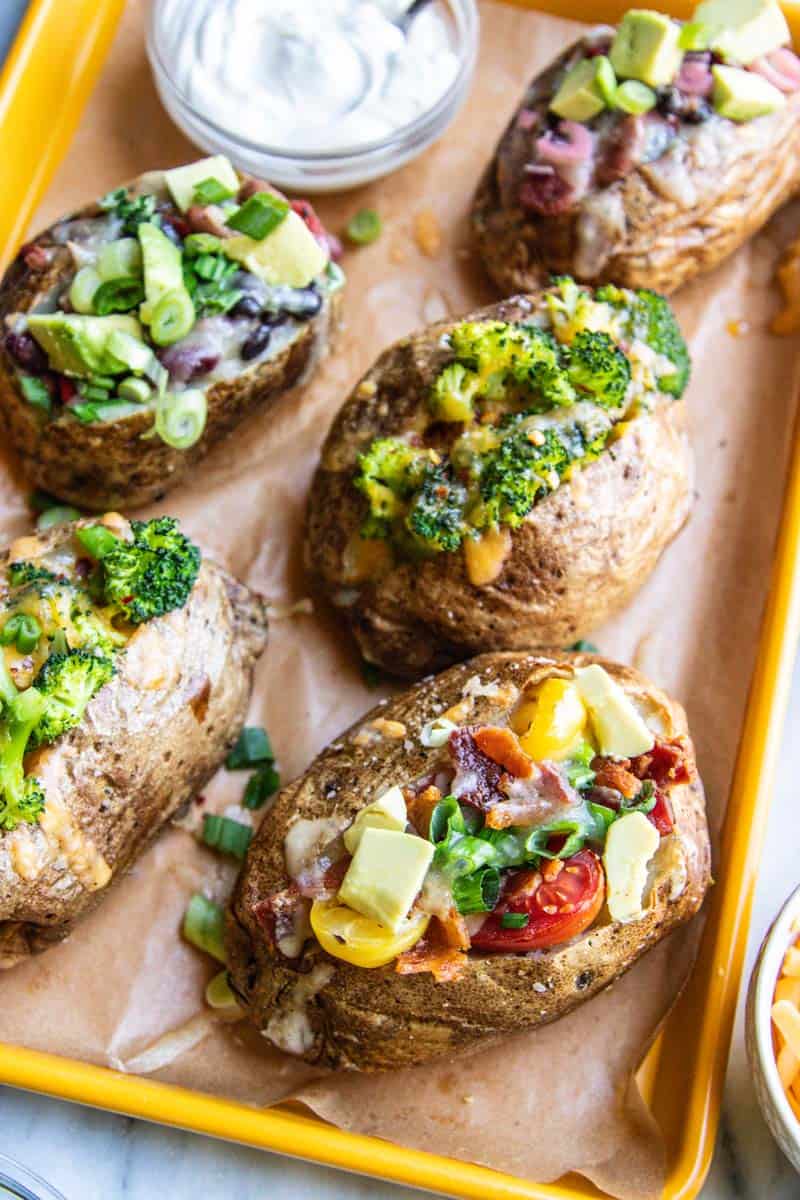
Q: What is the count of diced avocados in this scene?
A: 12